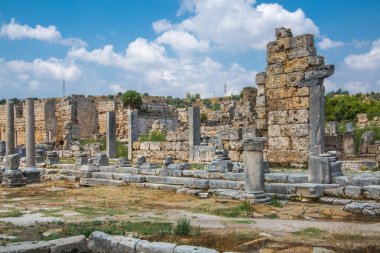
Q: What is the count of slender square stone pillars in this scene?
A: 3